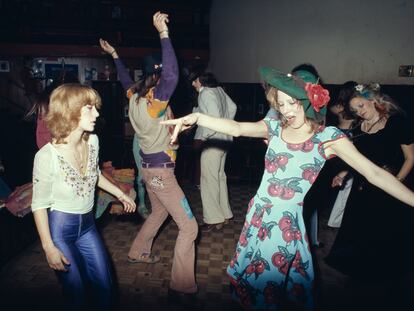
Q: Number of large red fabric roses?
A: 1